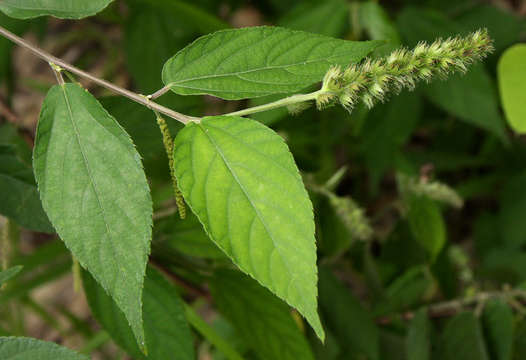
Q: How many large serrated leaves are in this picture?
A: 3